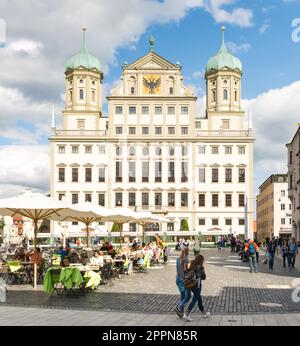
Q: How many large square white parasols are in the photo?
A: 4